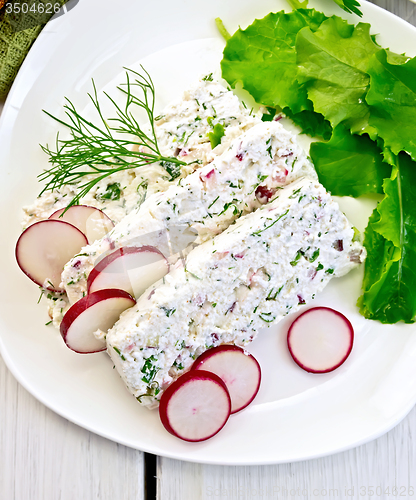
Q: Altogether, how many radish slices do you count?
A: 7